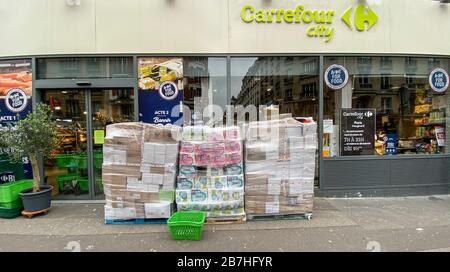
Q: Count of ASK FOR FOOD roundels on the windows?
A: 4